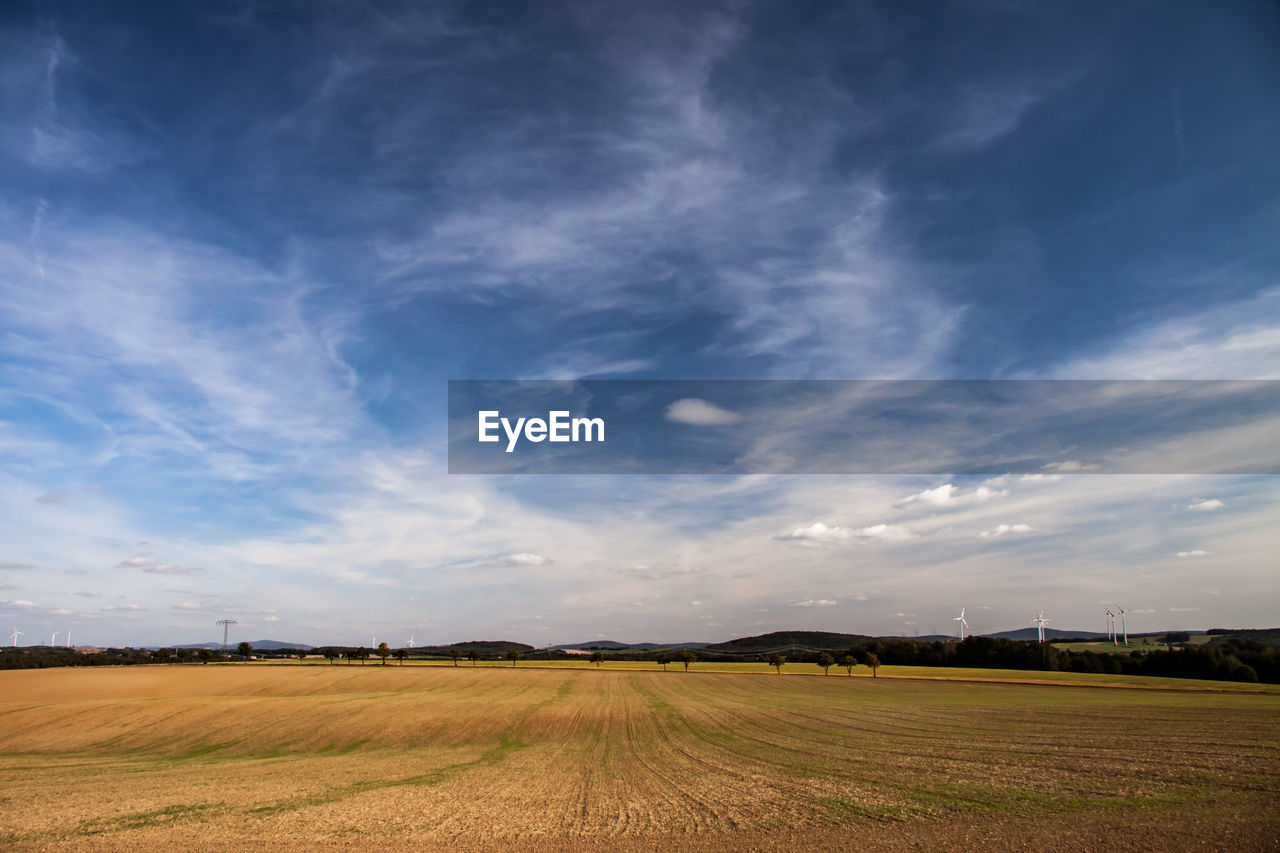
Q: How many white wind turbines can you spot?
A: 11